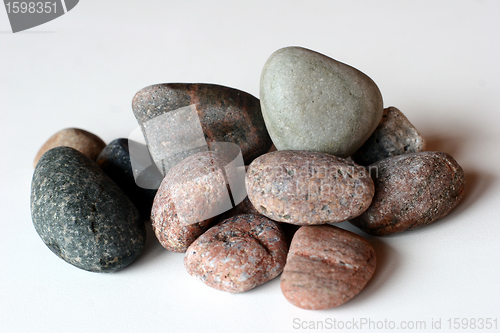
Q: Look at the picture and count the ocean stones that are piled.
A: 11